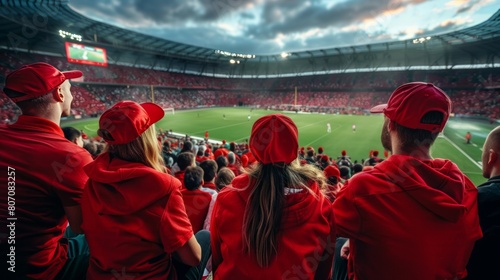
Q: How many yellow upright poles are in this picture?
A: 2